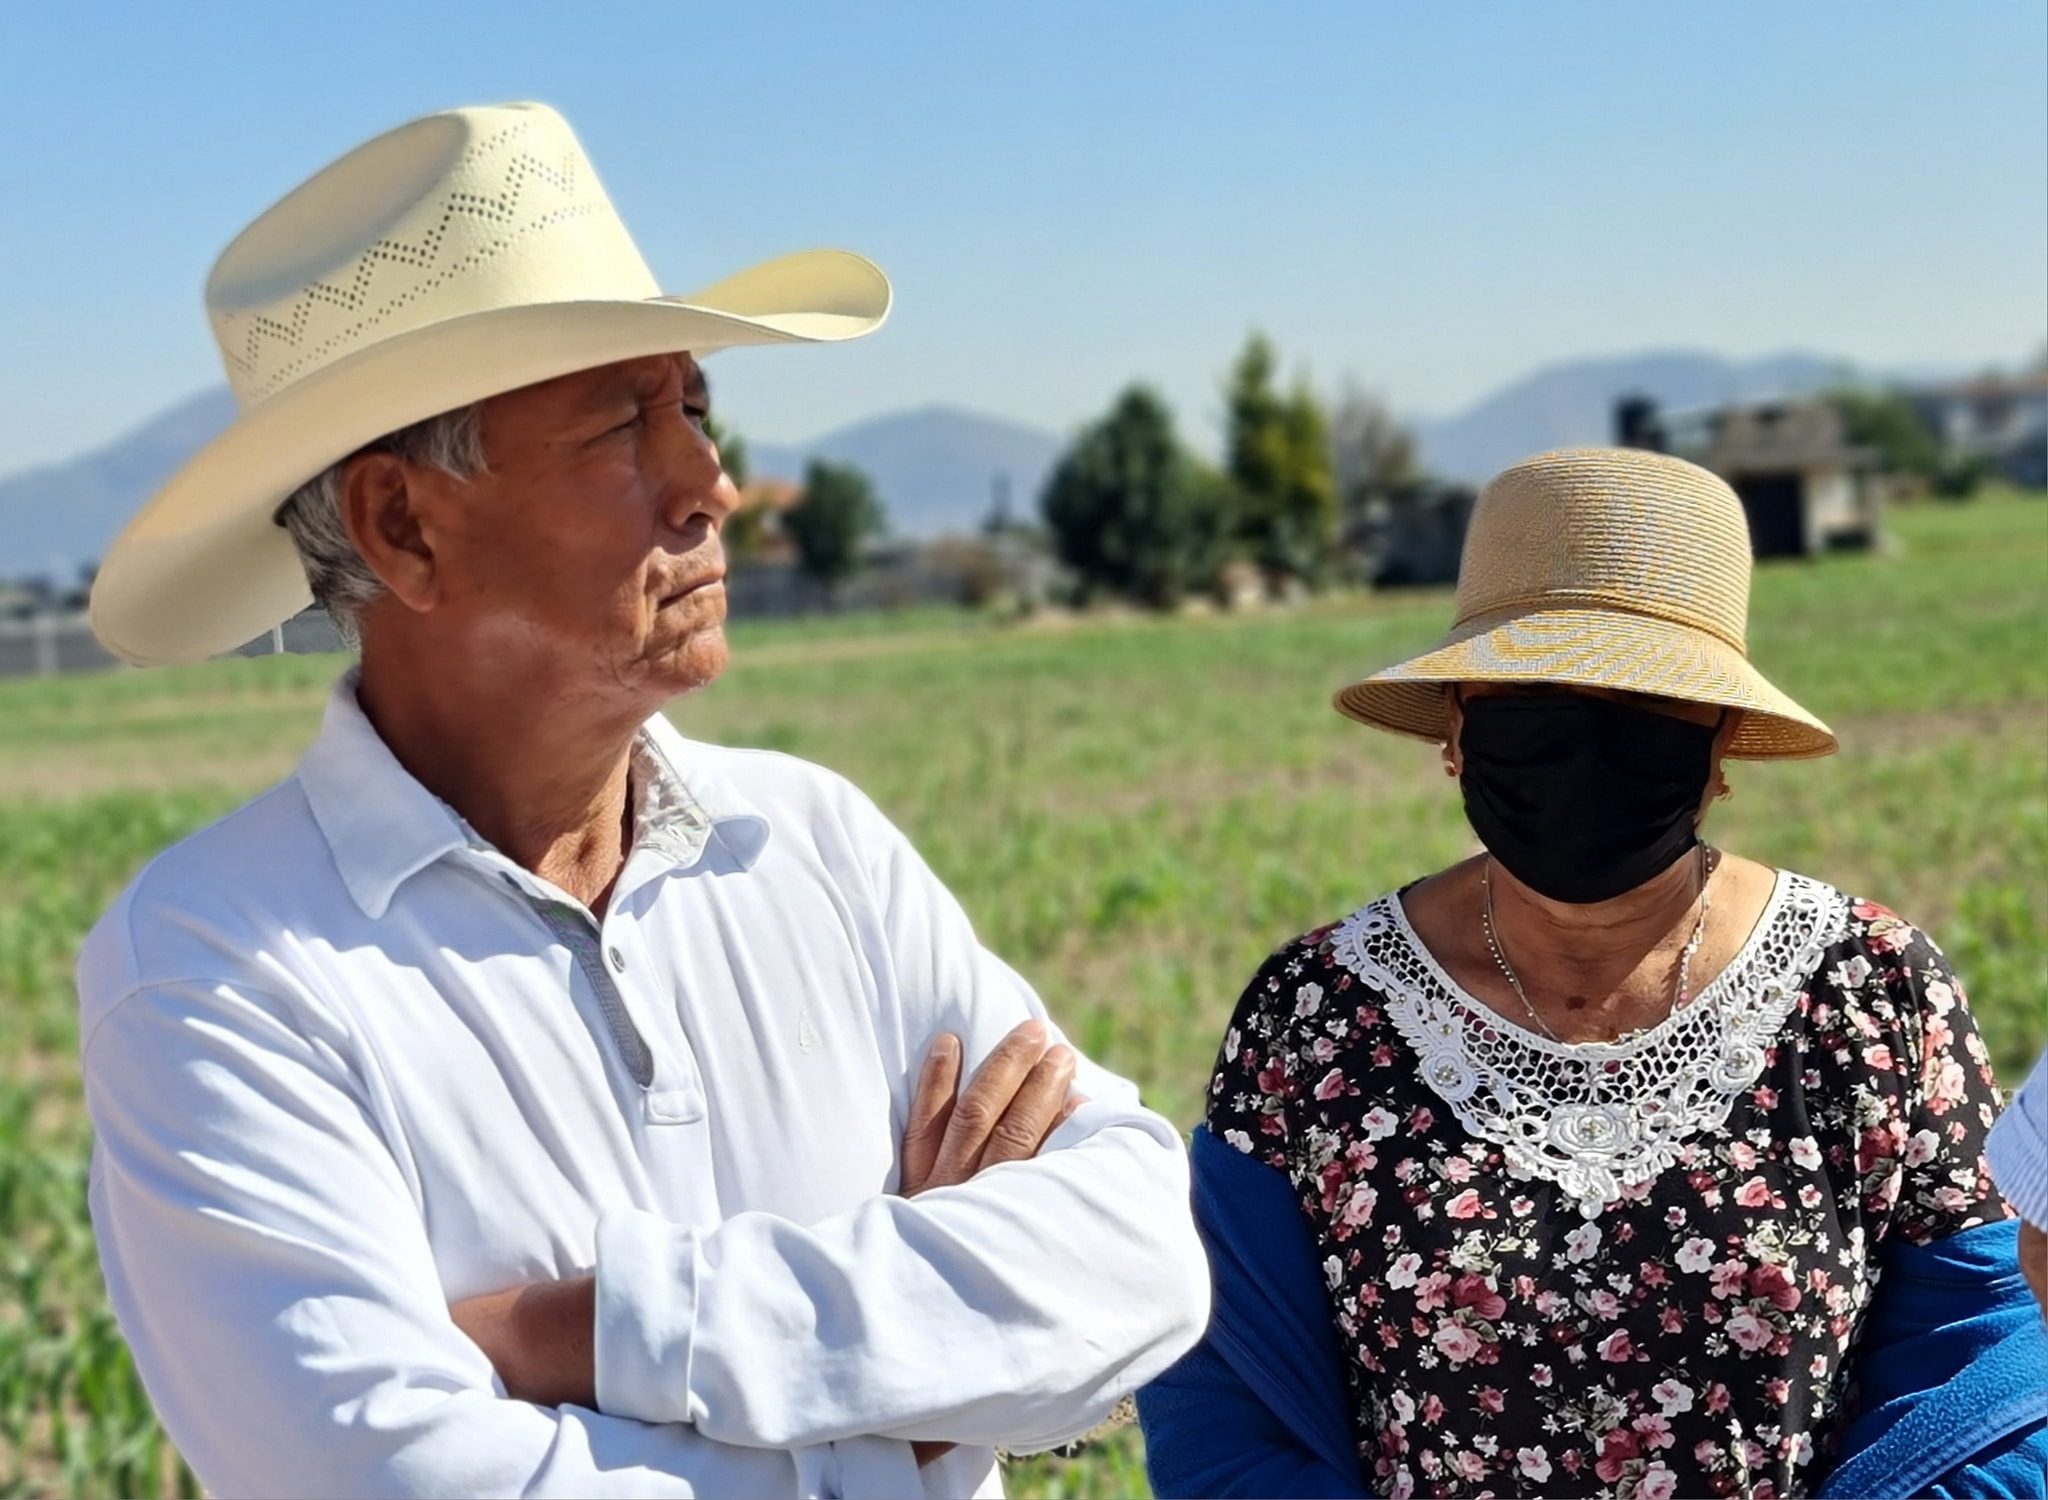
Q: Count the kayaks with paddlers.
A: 0